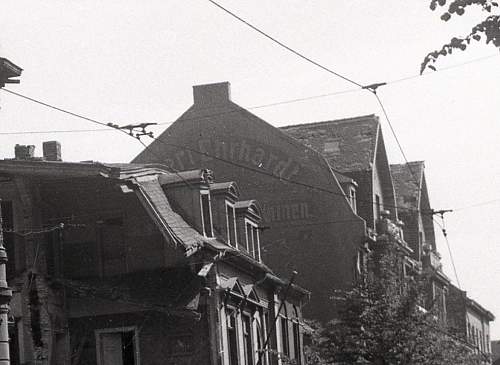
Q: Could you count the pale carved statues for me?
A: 0